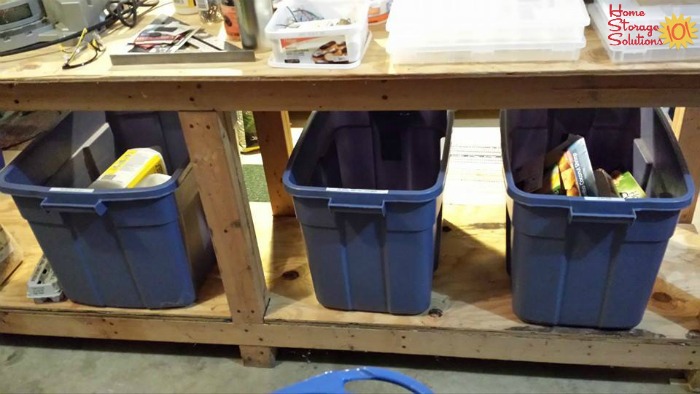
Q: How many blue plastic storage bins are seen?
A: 3